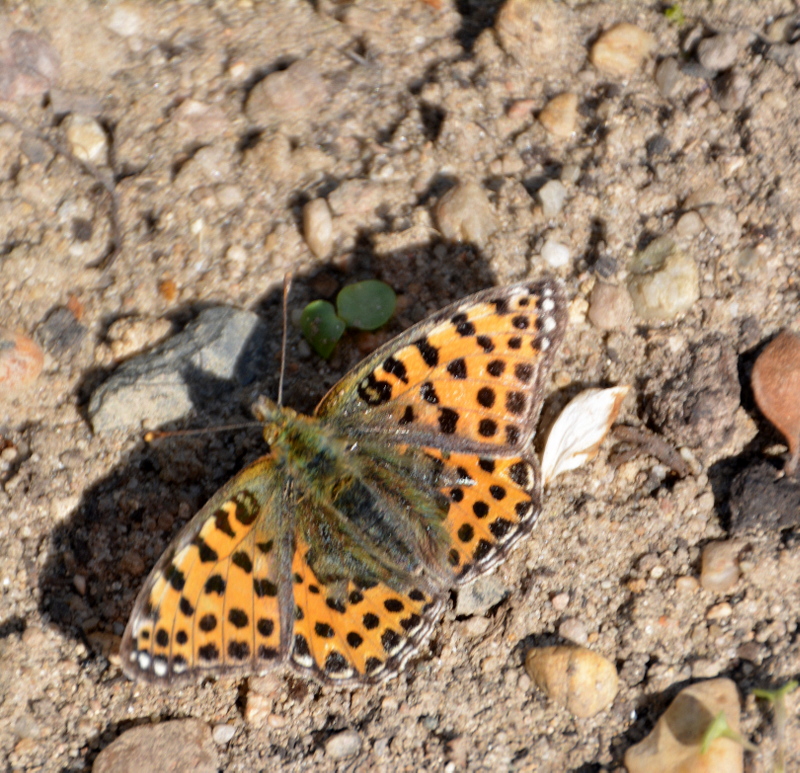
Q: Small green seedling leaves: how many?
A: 2